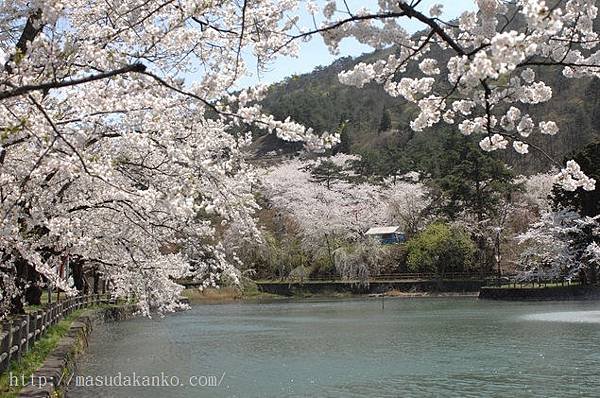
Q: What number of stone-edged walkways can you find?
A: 1